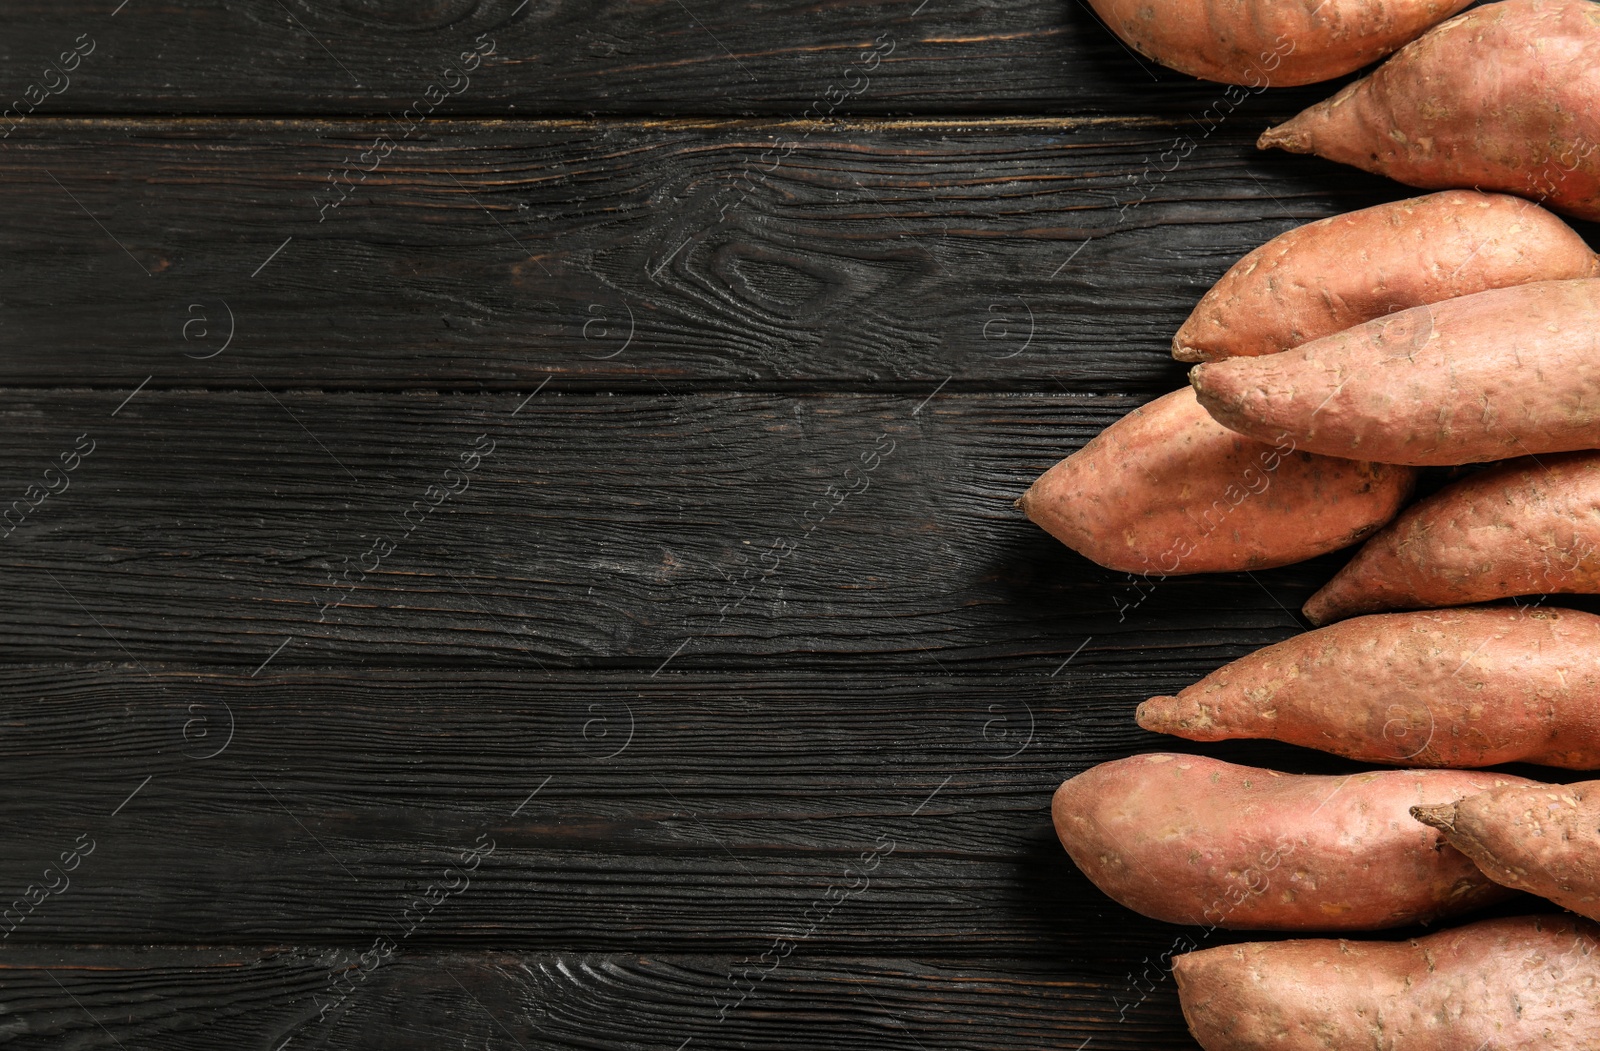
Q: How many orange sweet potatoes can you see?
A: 10